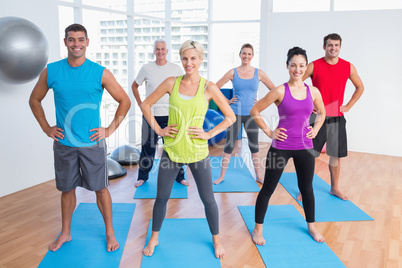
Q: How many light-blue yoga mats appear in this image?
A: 6